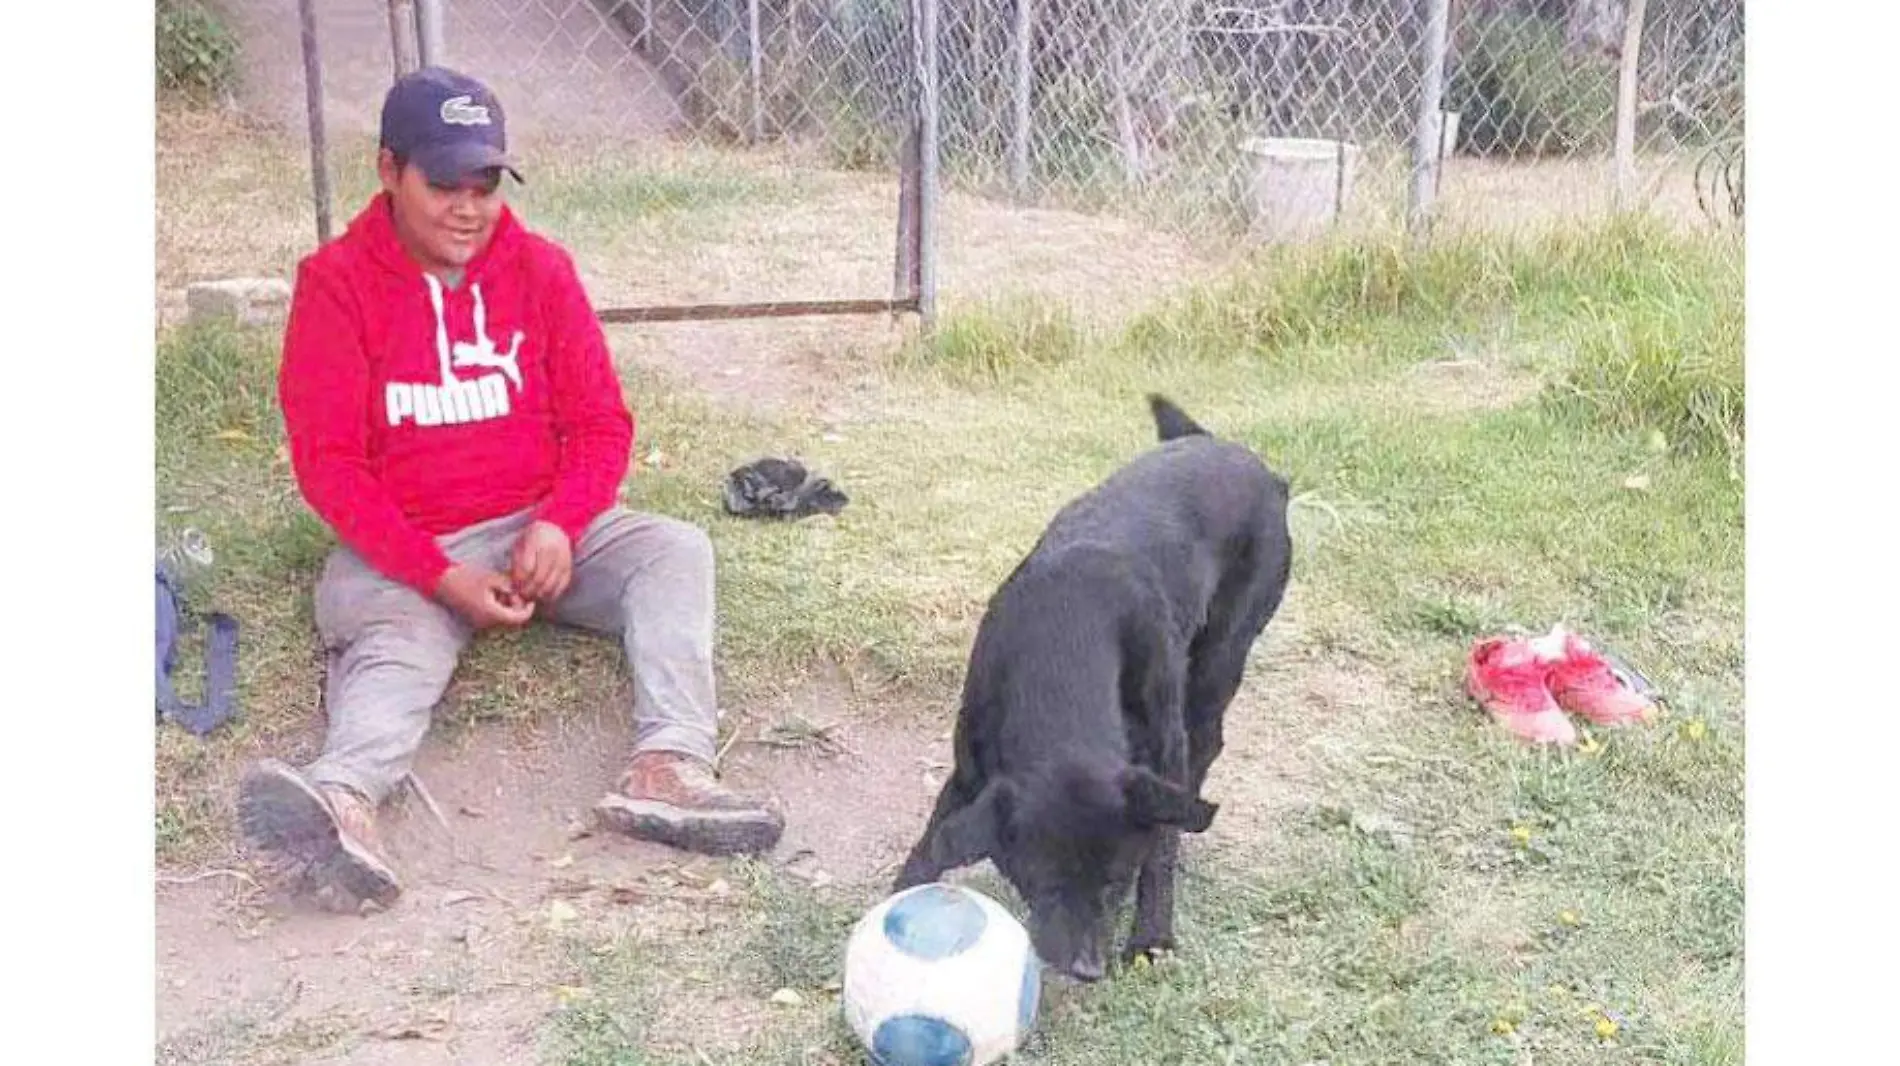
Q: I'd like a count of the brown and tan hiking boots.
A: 2